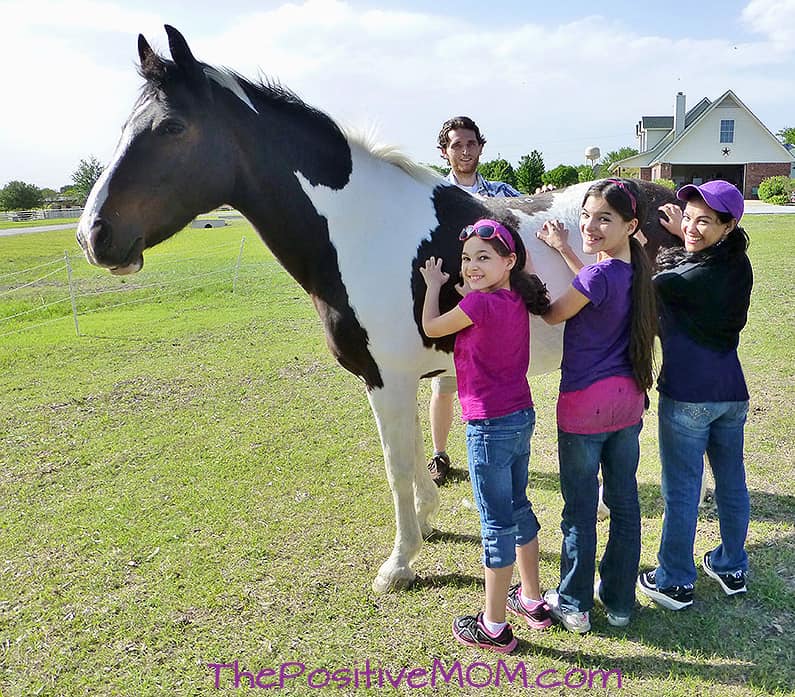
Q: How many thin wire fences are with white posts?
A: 1